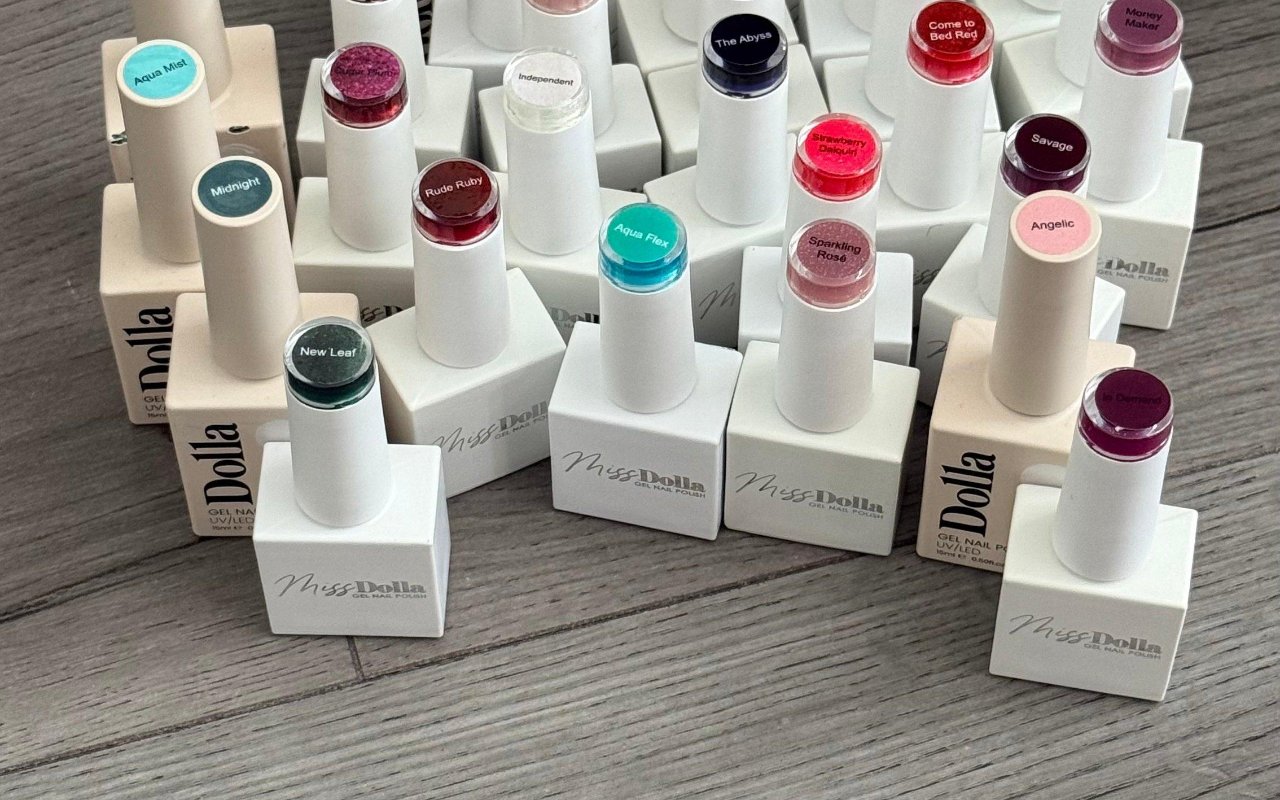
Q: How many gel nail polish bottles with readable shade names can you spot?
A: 15